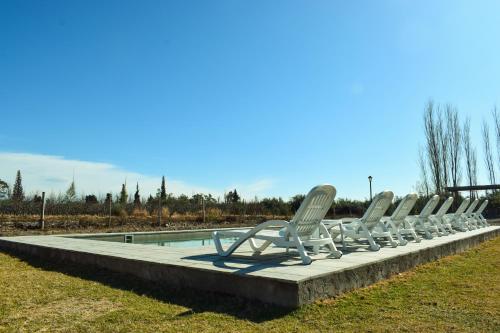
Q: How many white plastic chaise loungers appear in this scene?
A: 8